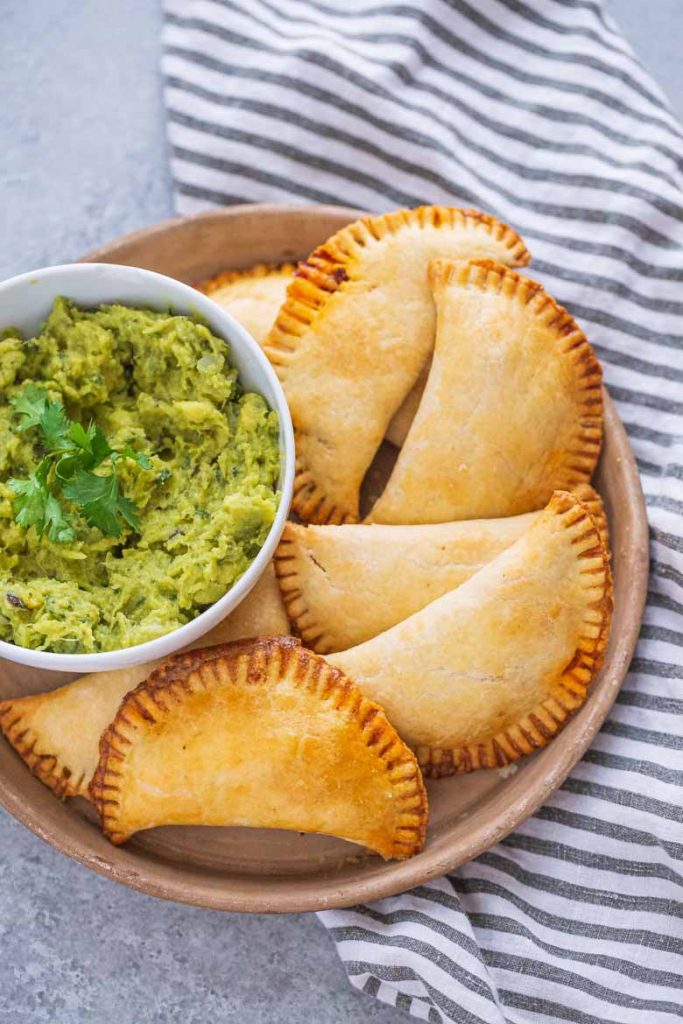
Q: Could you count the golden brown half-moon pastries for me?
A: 7